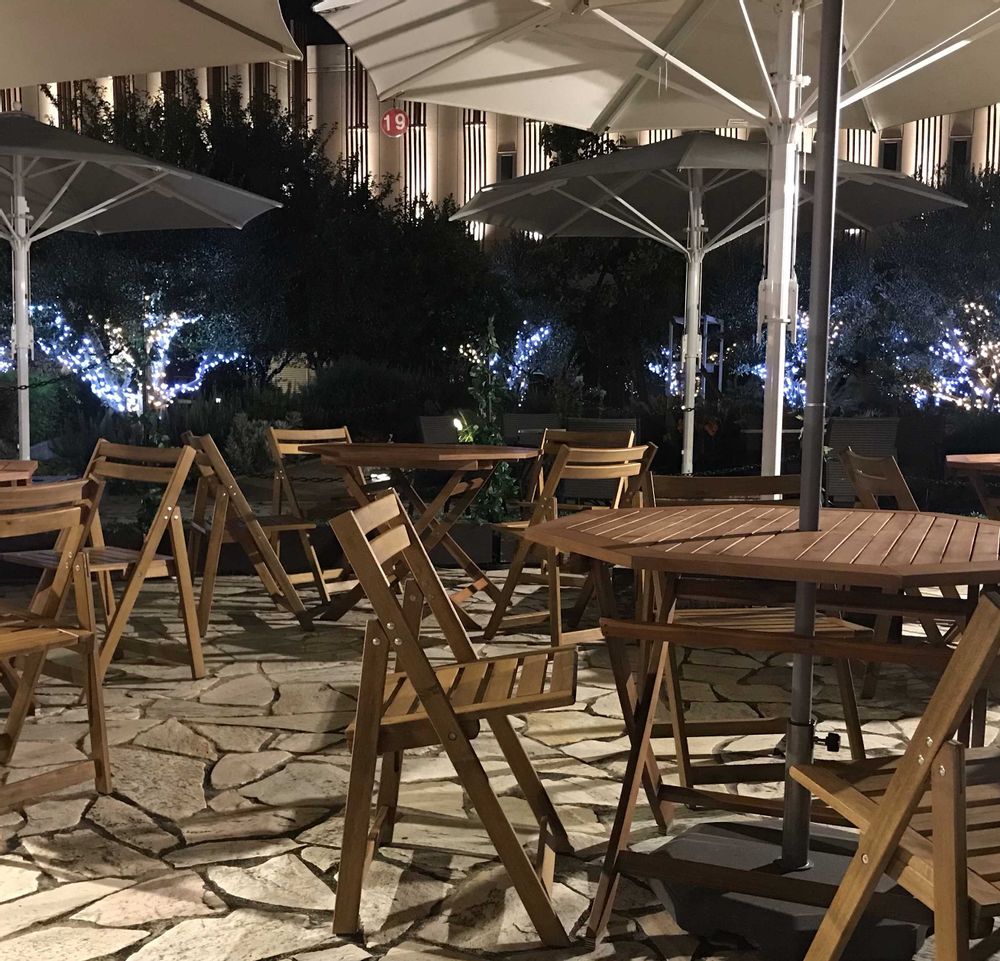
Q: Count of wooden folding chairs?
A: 10